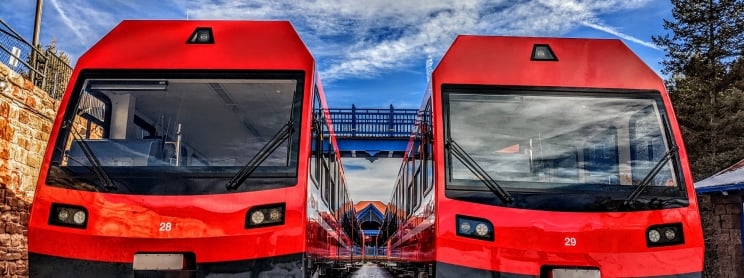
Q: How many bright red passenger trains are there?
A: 2